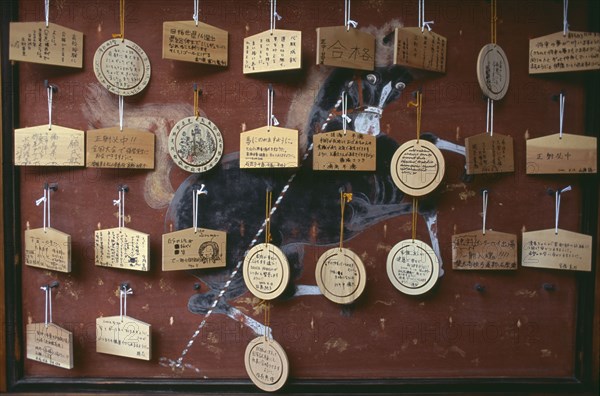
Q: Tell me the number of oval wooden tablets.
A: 8